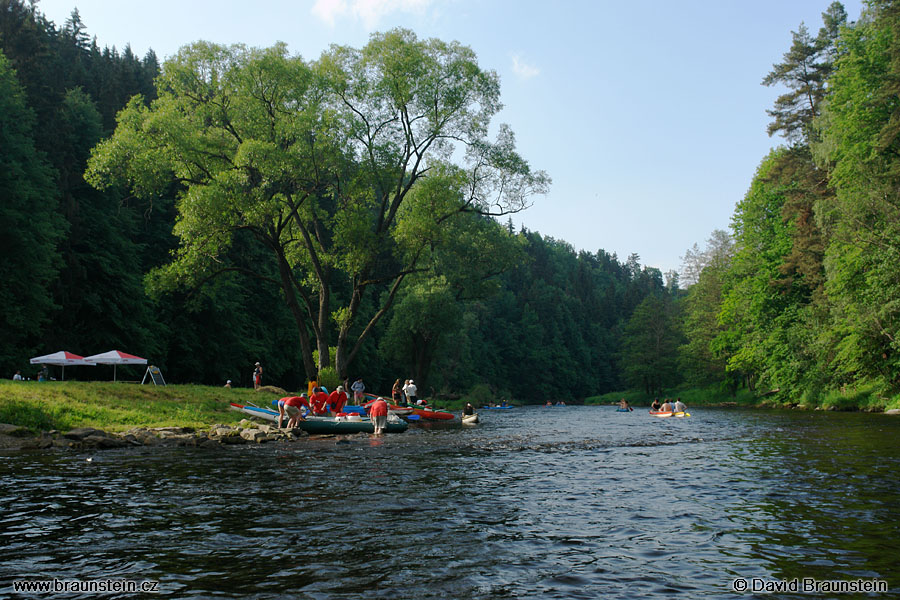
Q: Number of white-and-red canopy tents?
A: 2